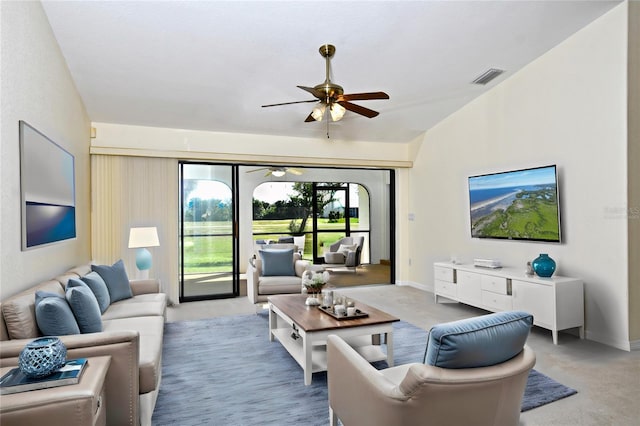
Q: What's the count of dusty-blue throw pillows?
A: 6